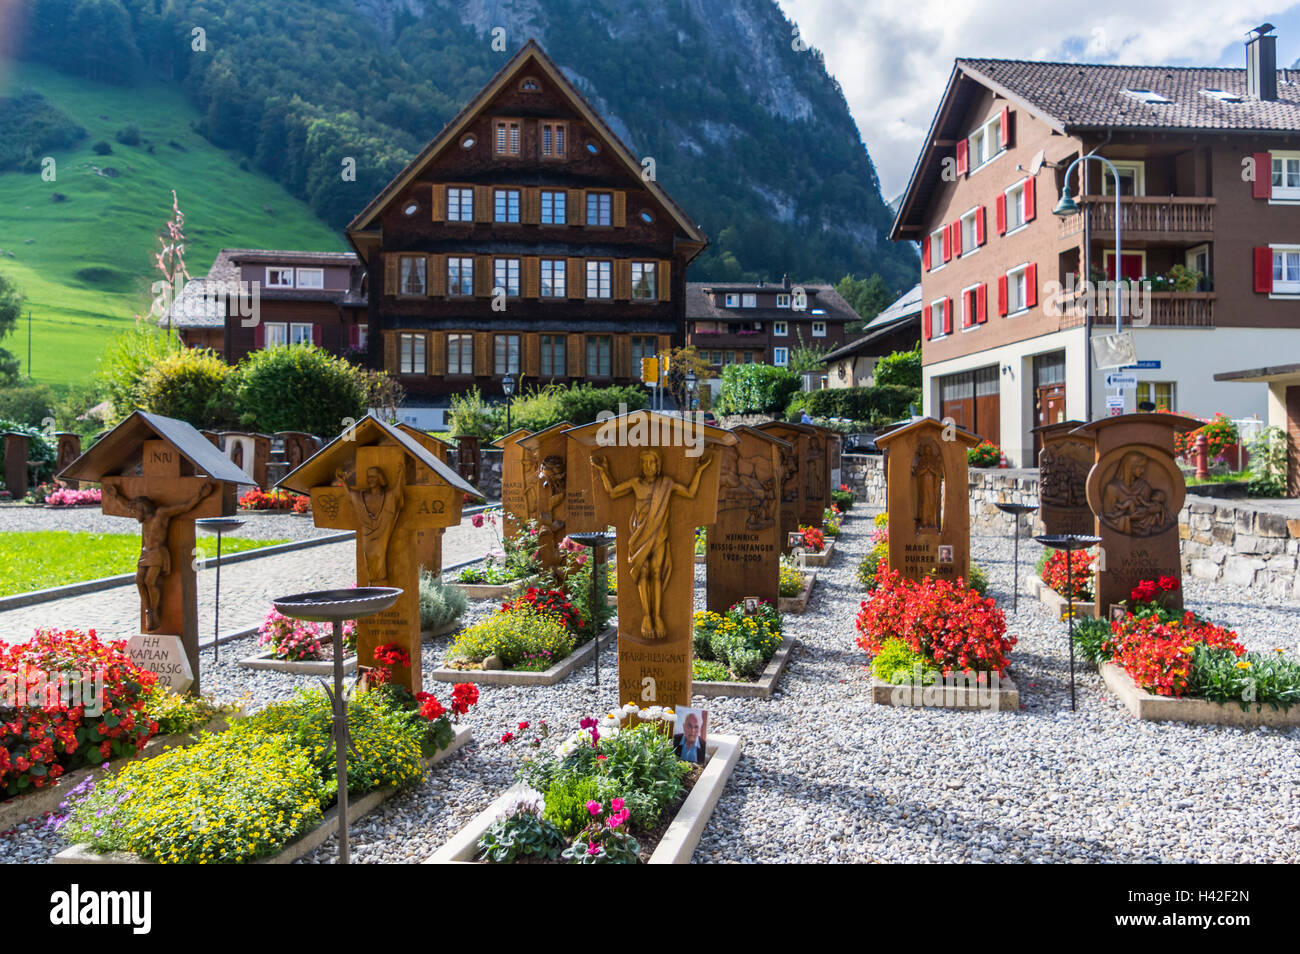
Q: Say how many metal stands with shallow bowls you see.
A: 5